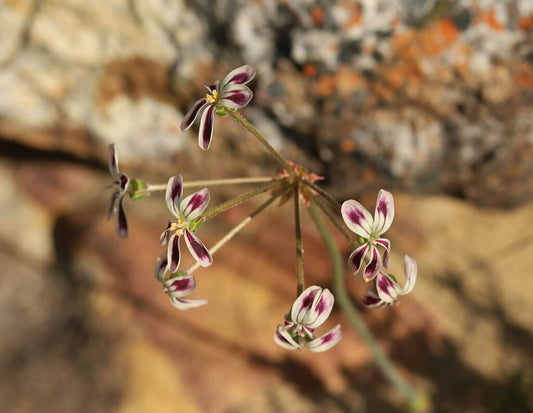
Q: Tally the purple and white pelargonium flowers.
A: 7